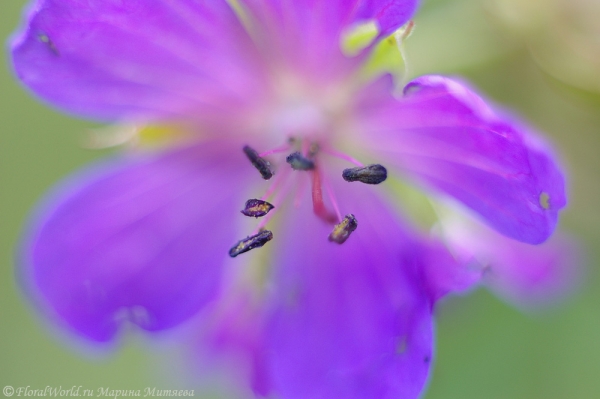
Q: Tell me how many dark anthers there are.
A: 6